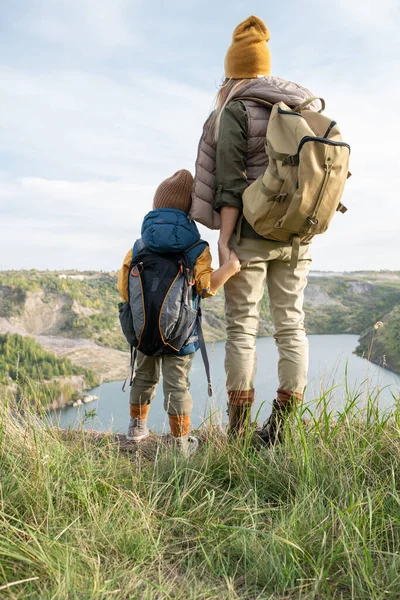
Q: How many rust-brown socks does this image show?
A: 2